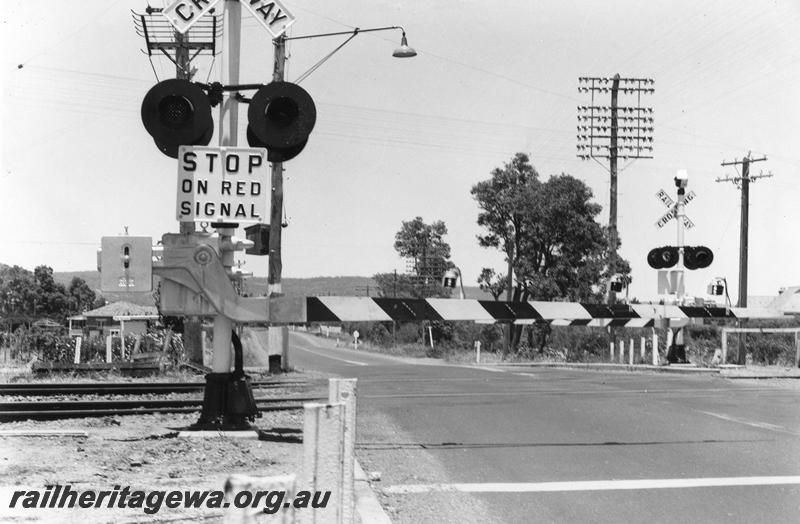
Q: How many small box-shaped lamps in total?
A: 3